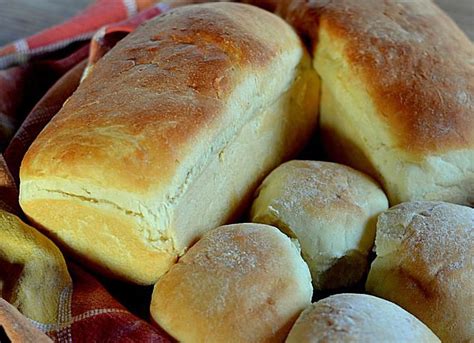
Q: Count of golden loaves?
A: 2